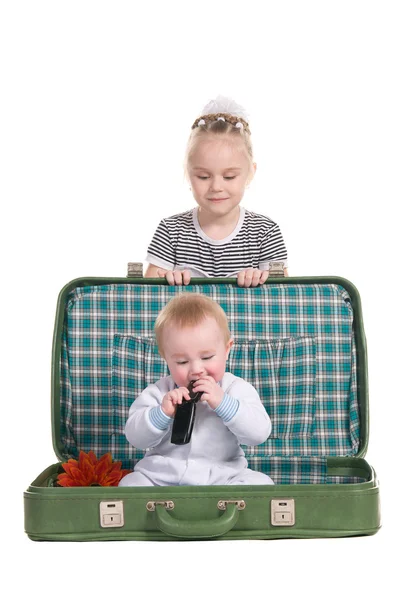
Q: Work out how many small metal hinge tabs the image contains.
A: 2